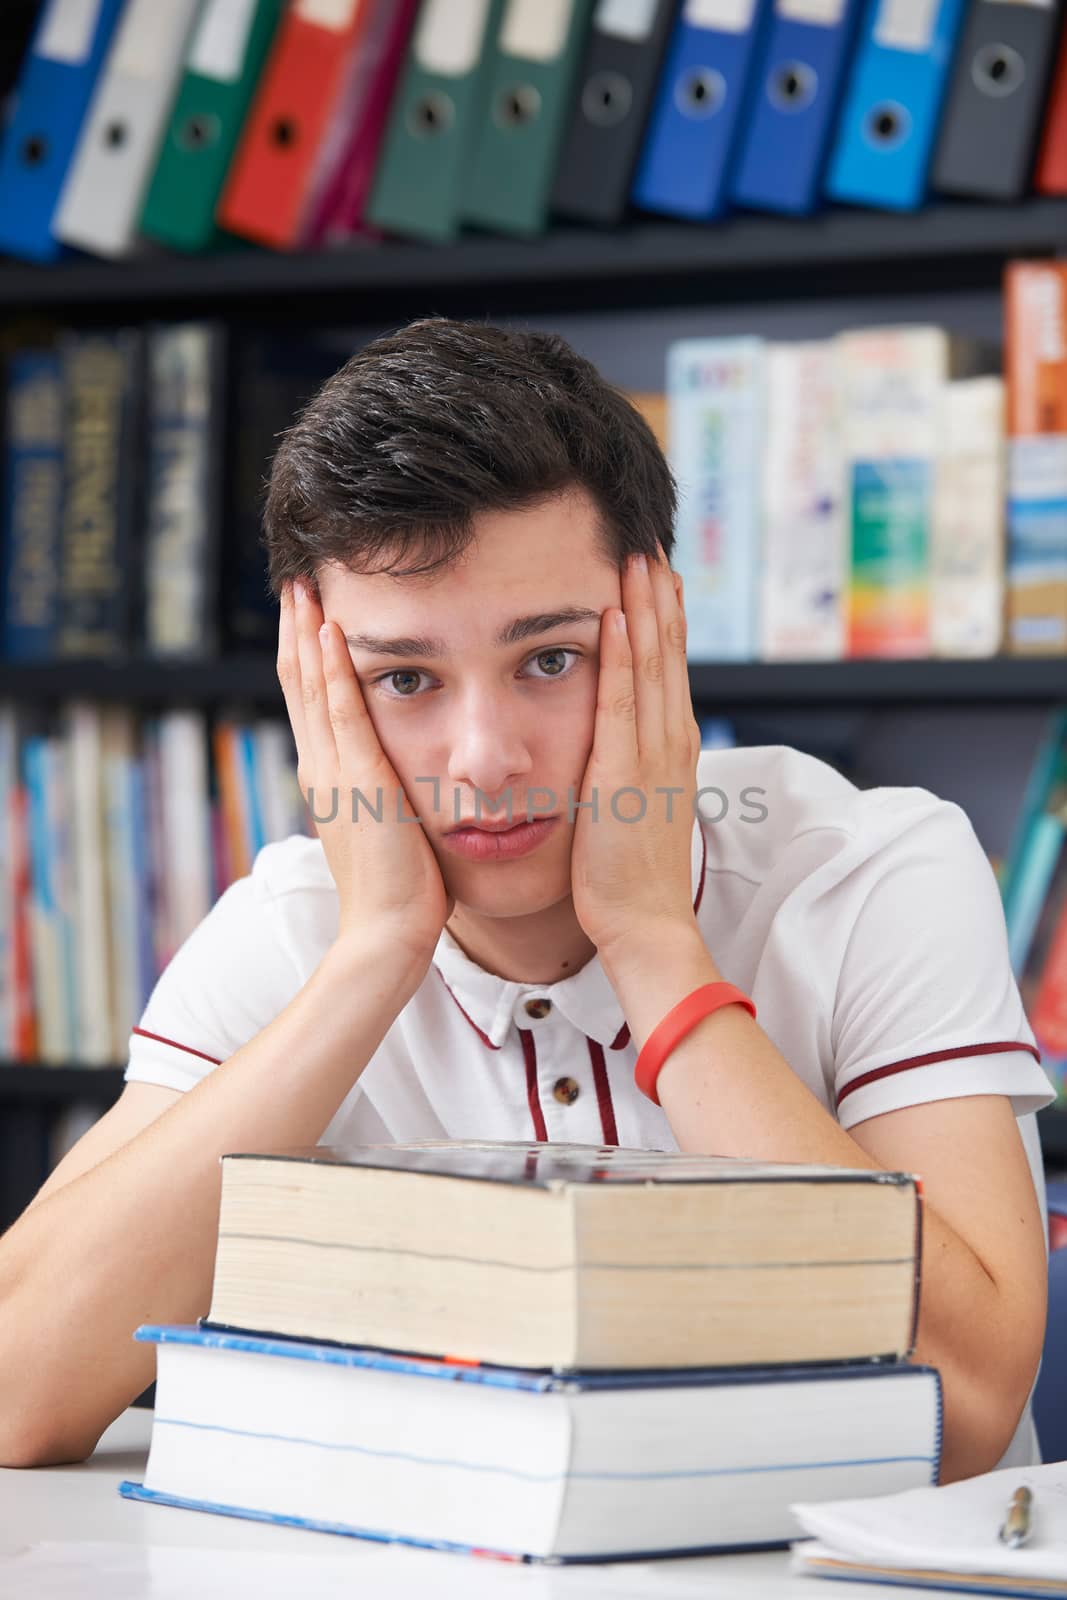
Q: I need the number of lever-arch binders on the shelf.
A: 12